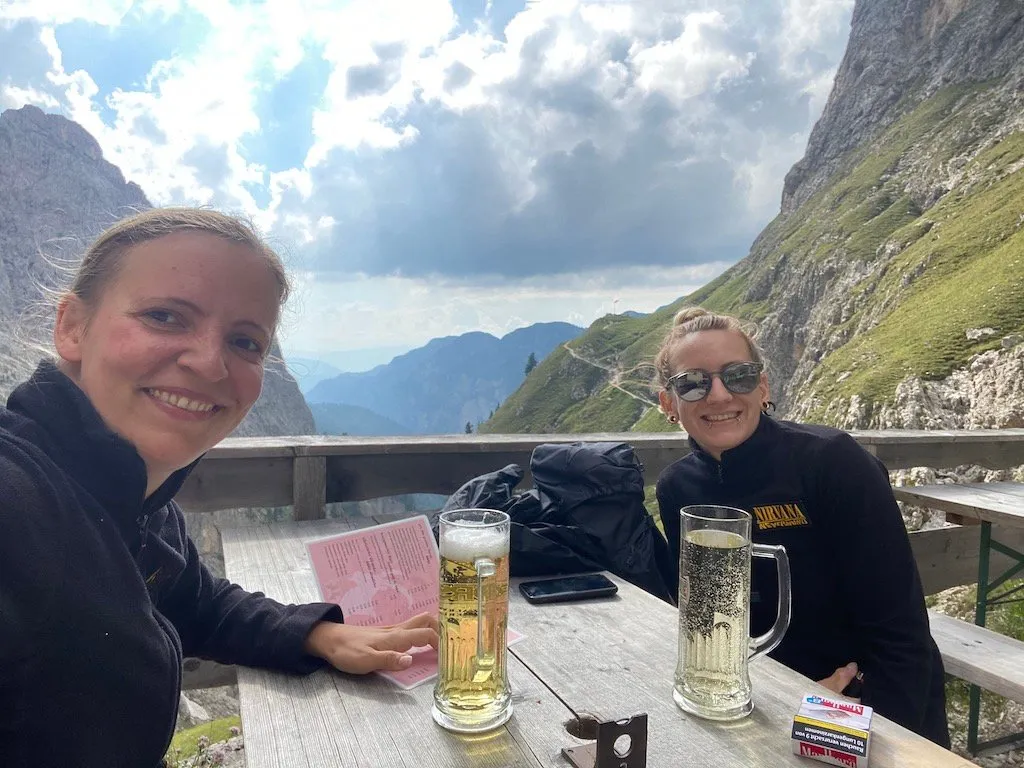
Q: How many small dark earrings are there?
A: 2